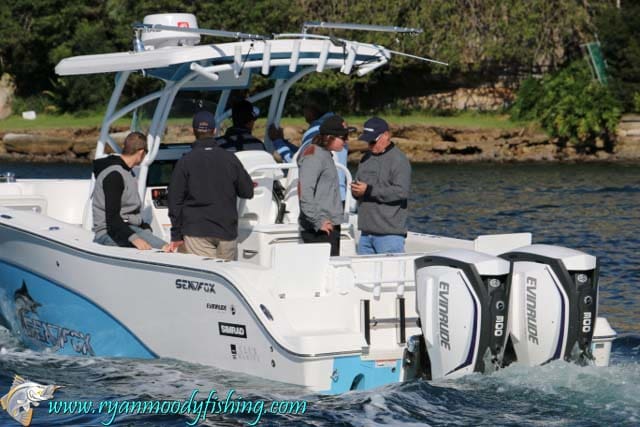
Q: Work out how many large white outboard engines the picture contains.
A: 2